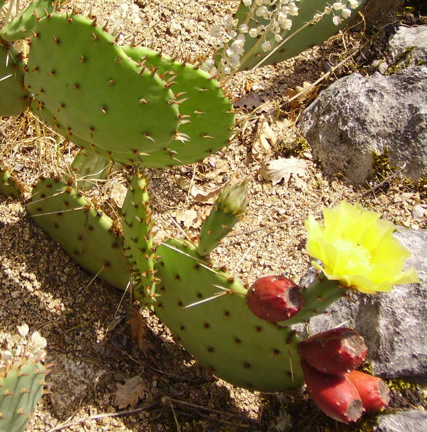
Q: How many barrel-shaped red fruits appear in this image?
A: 4